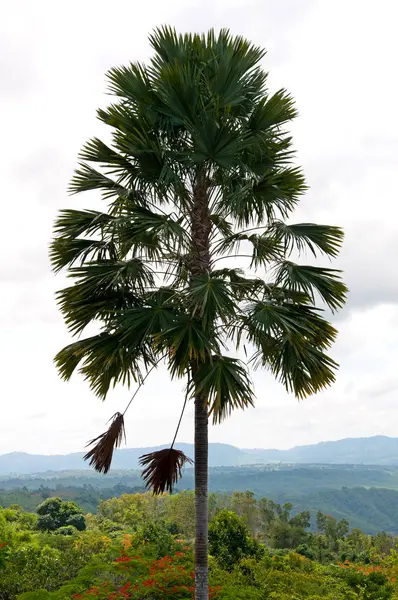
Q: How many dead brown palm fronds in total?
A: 2